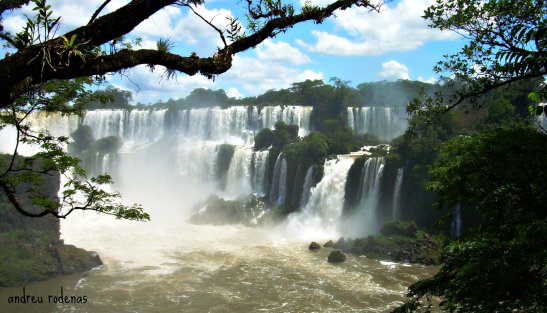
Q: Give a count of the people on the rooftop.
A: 0